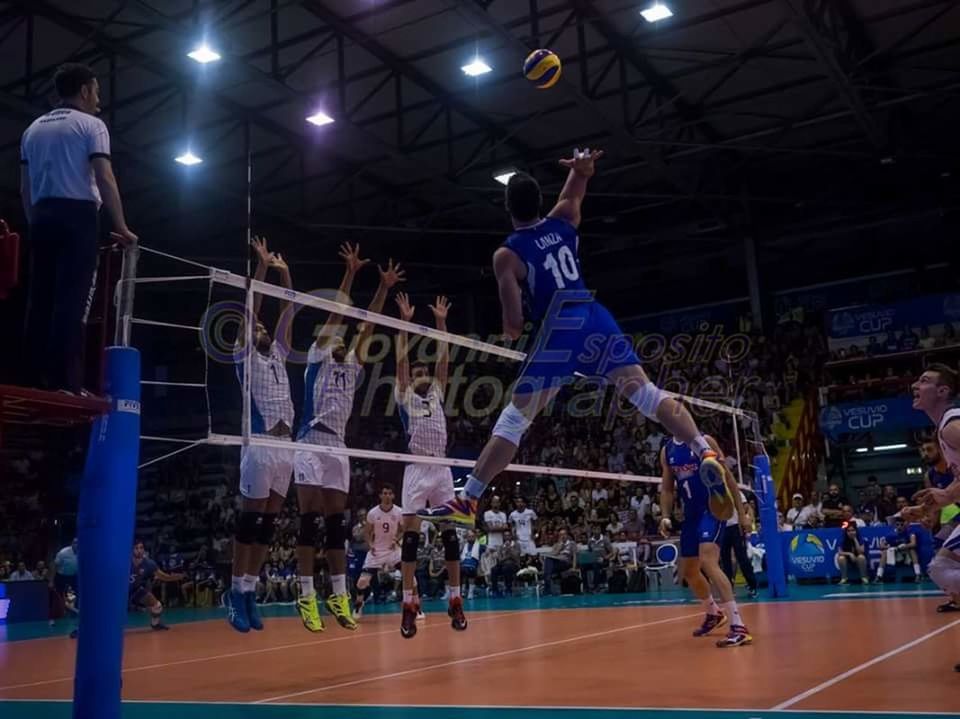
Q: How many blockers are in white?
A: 3